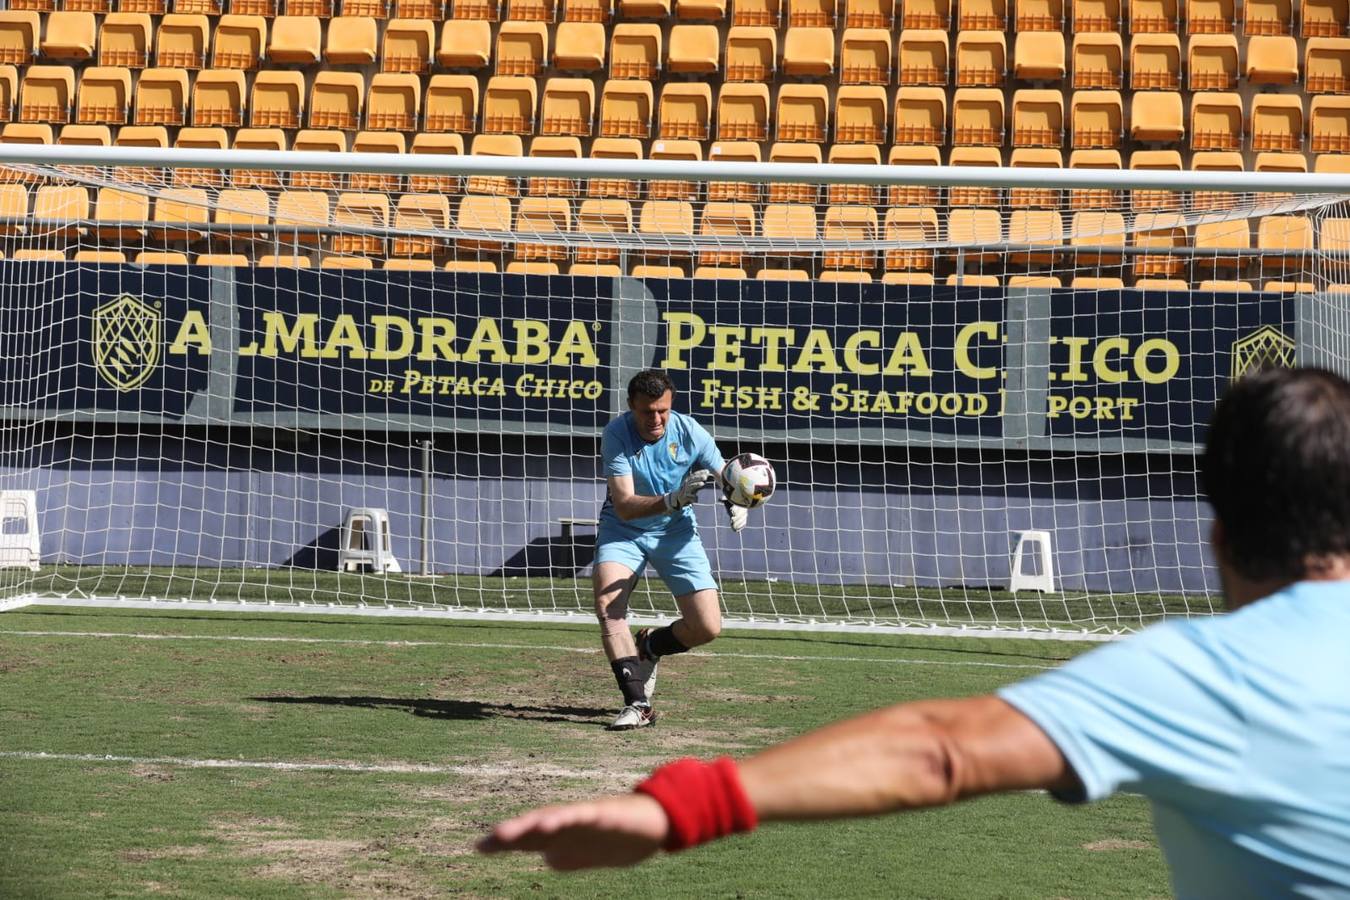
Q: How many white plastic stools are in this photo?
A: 3